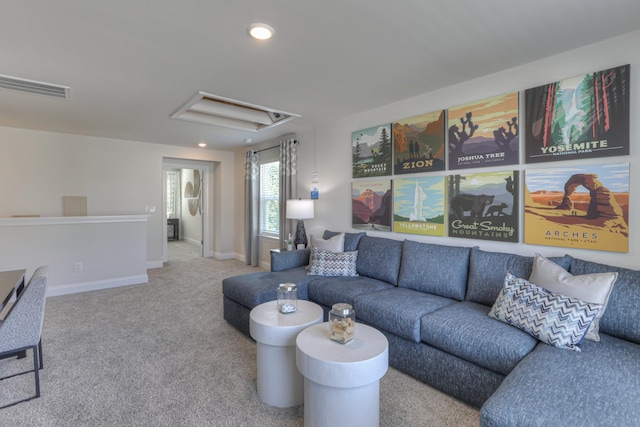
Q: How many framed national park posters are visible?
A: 8